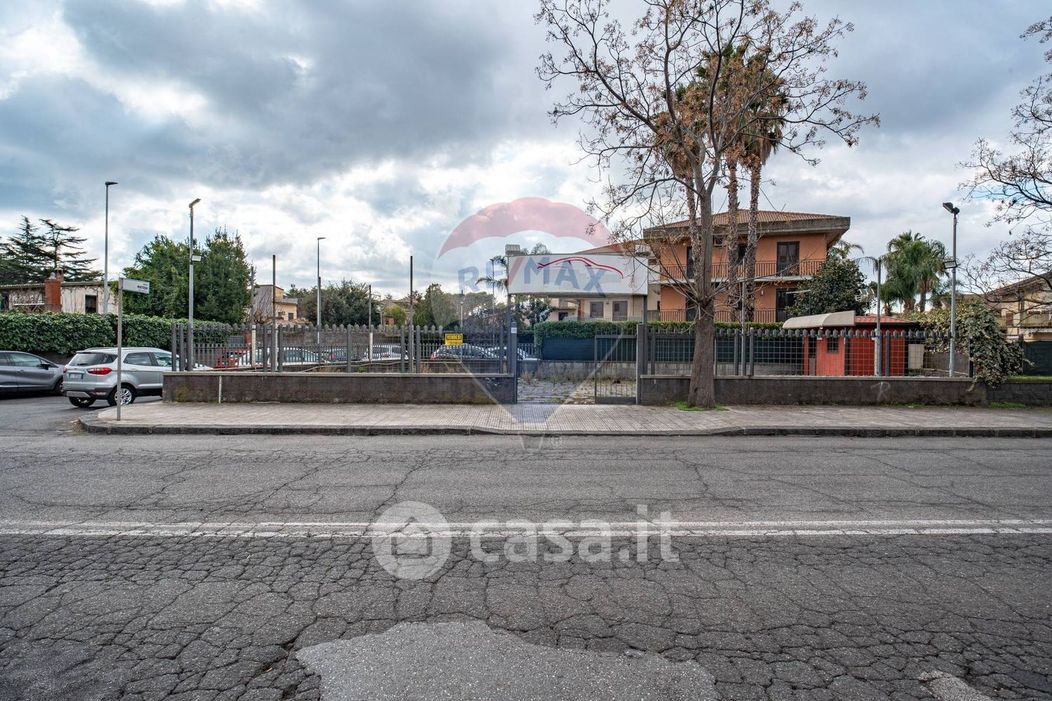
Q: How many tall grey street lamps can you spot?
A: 4